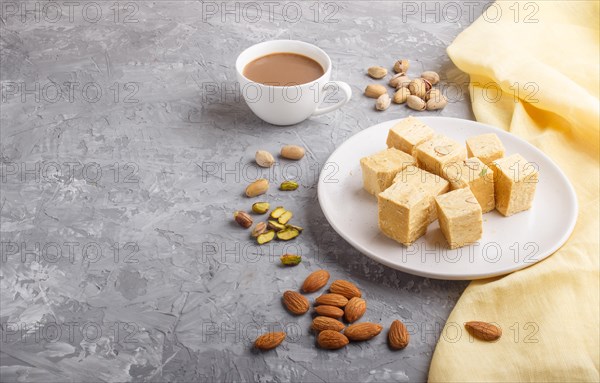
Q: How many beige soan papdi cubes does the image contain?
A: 9